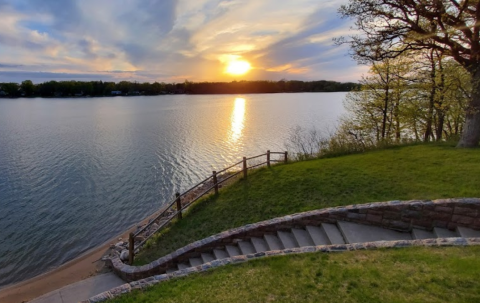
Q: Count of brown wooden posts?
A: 6